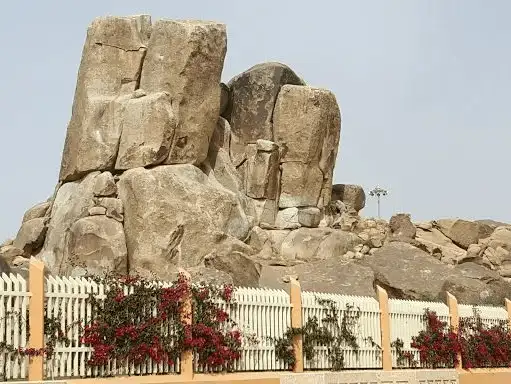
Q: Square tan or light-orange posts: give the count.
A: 6